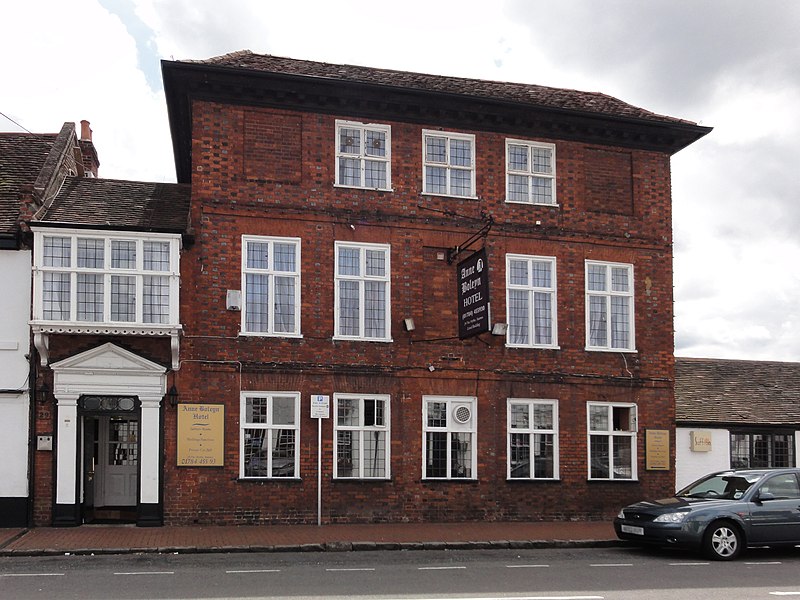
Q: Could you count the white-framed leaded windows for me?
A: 13